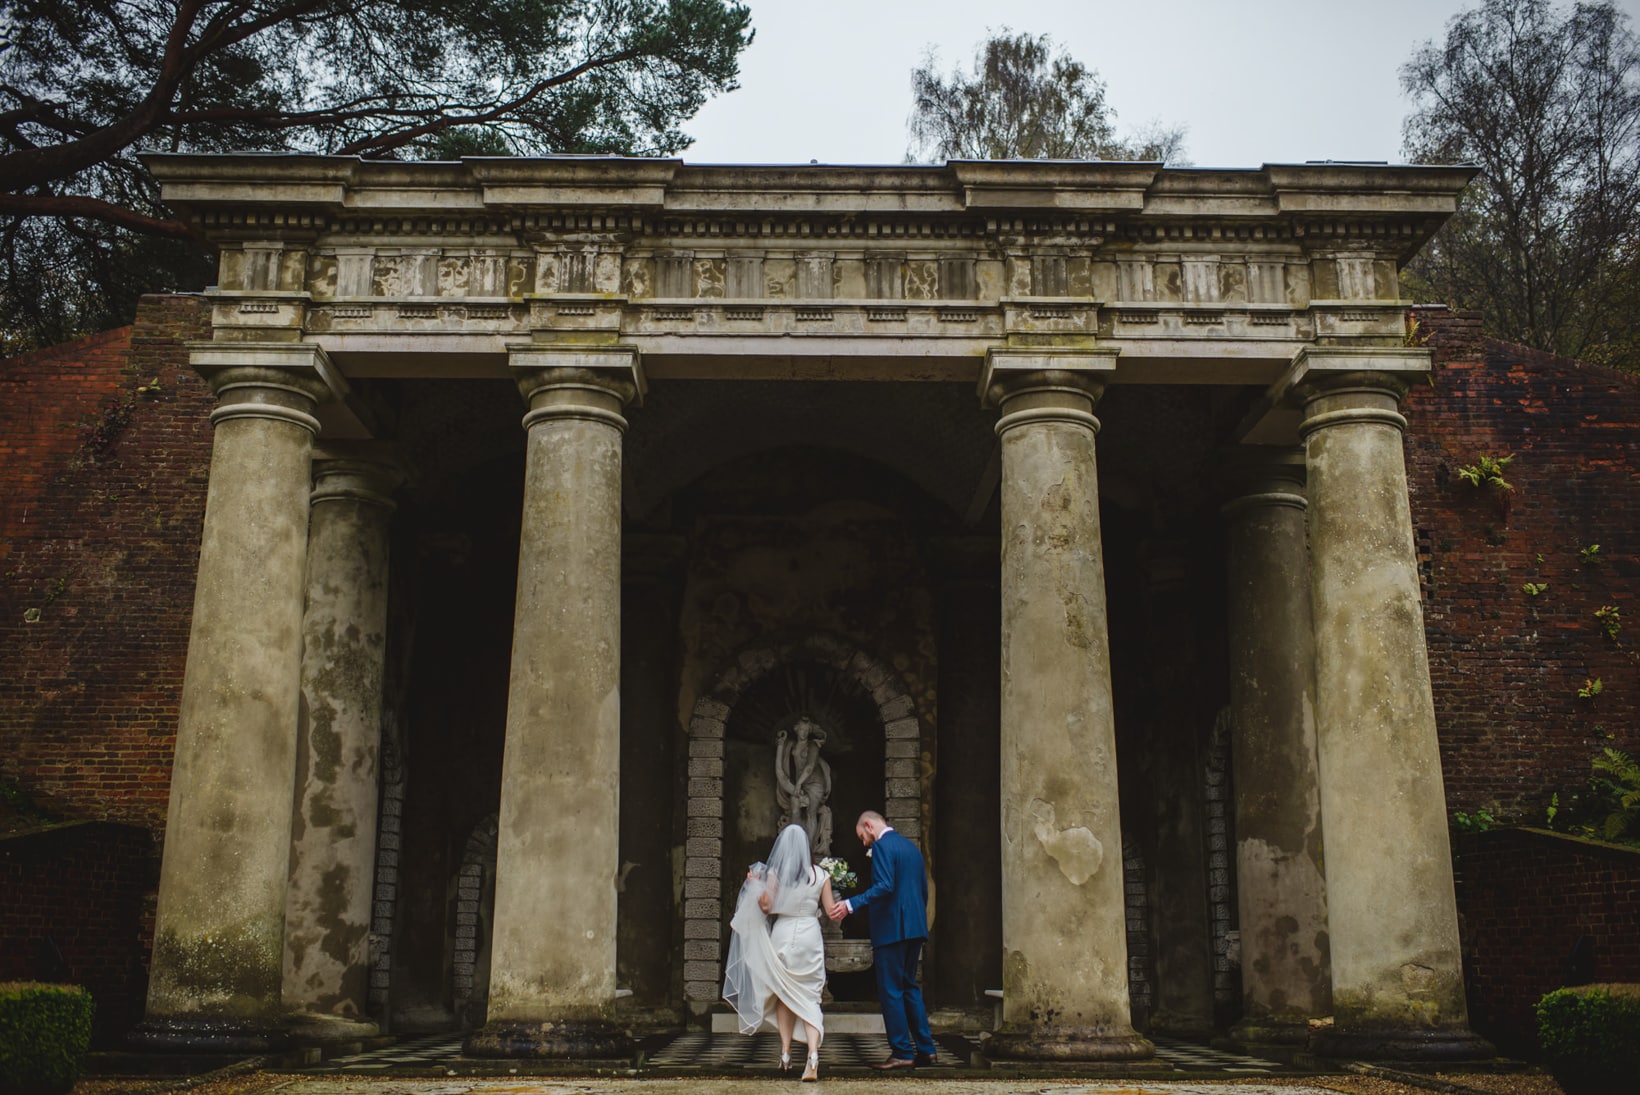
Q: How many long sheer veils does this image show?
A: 1